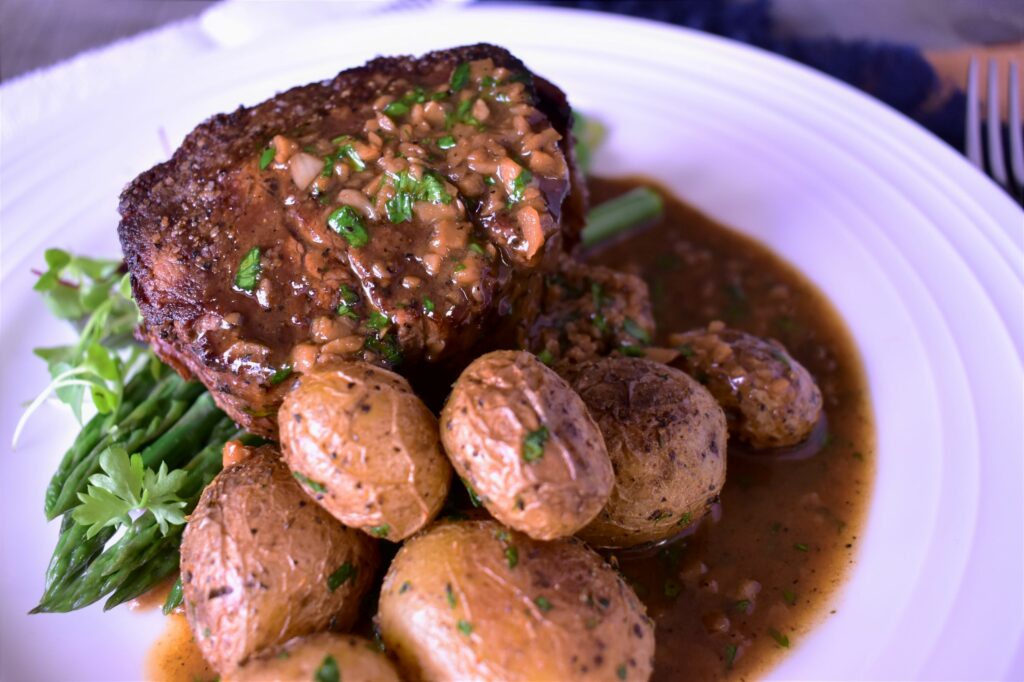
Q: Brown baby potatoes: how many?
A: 7